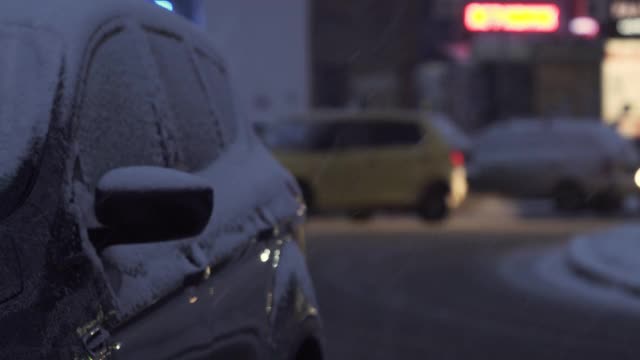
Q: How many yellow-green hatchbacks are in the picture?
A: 1